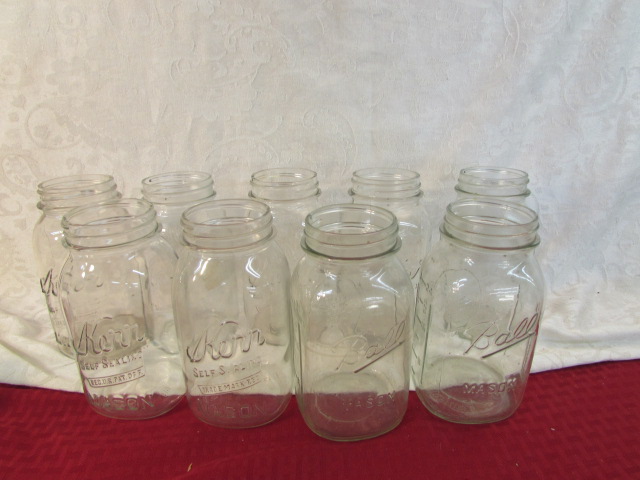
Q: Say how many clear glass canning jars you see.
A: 9